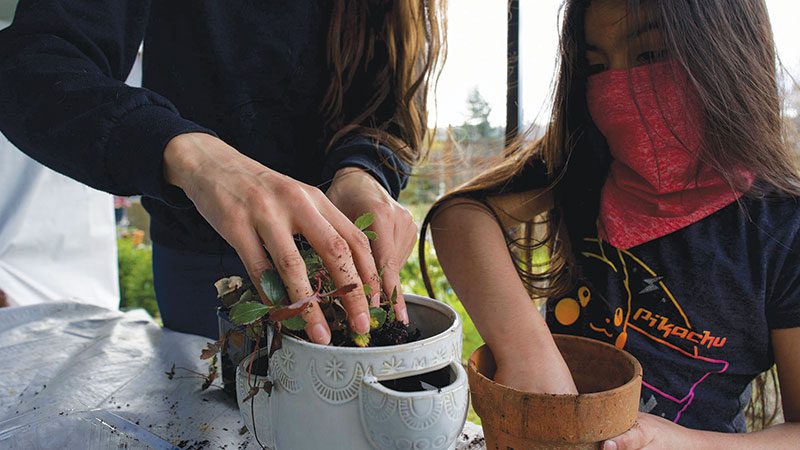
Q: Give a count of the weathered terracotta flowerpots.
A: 1